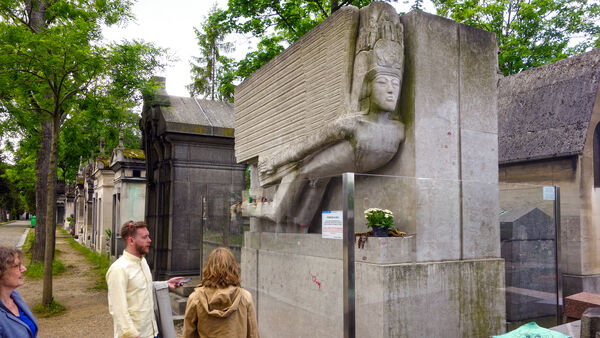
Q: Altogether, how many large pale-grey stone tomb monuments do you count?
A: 1